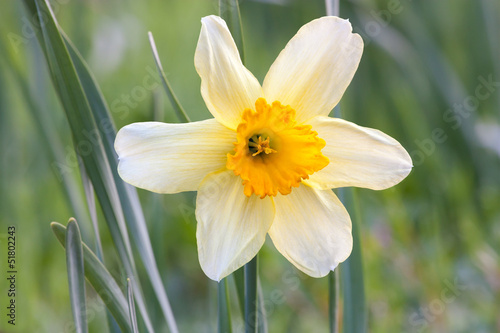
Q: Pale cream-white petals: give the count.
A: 6